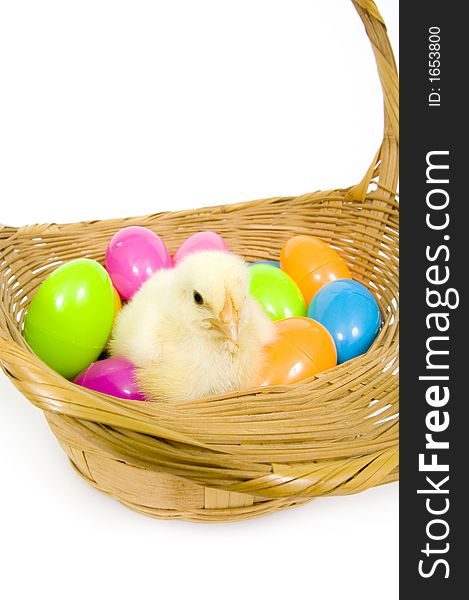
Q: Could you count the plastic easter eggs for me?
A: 10